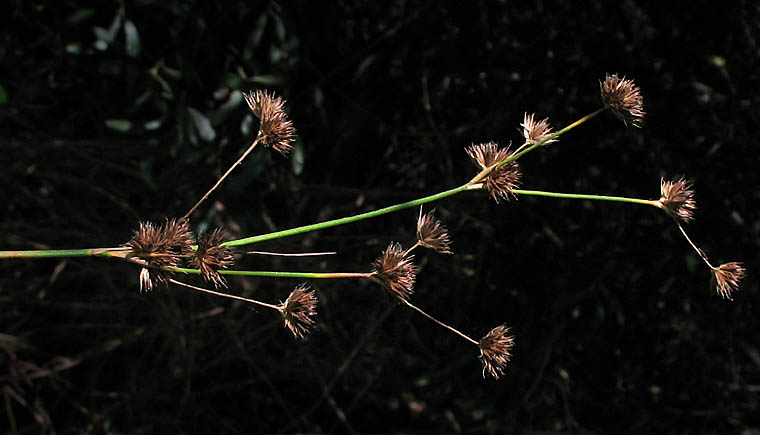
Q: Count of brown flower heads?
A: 12